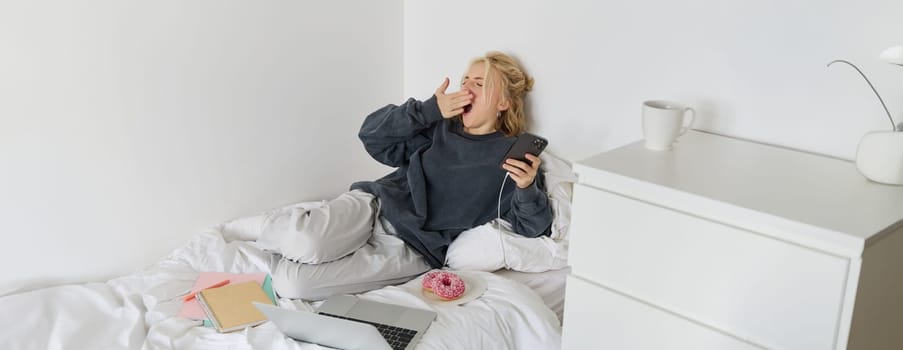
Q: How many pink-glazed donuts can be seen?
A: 2